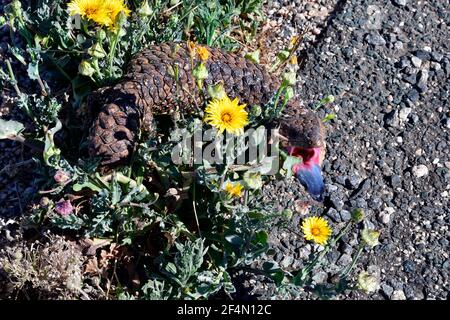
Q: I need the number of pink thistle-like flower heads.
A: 2